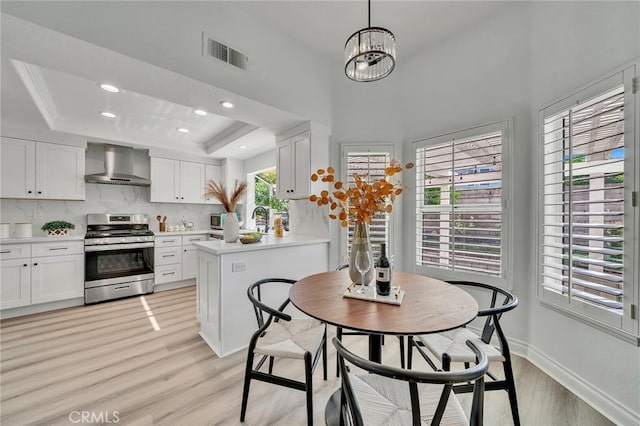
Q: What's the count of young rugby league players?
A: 0